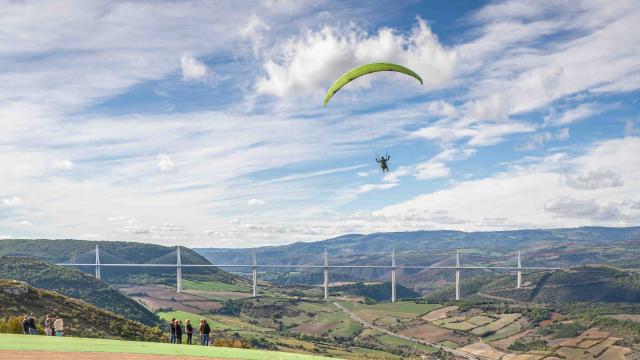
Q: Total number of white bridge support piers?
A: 7